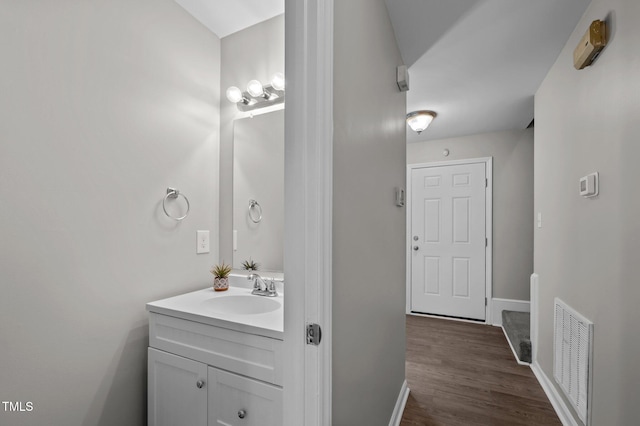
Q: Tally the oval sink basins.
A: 1